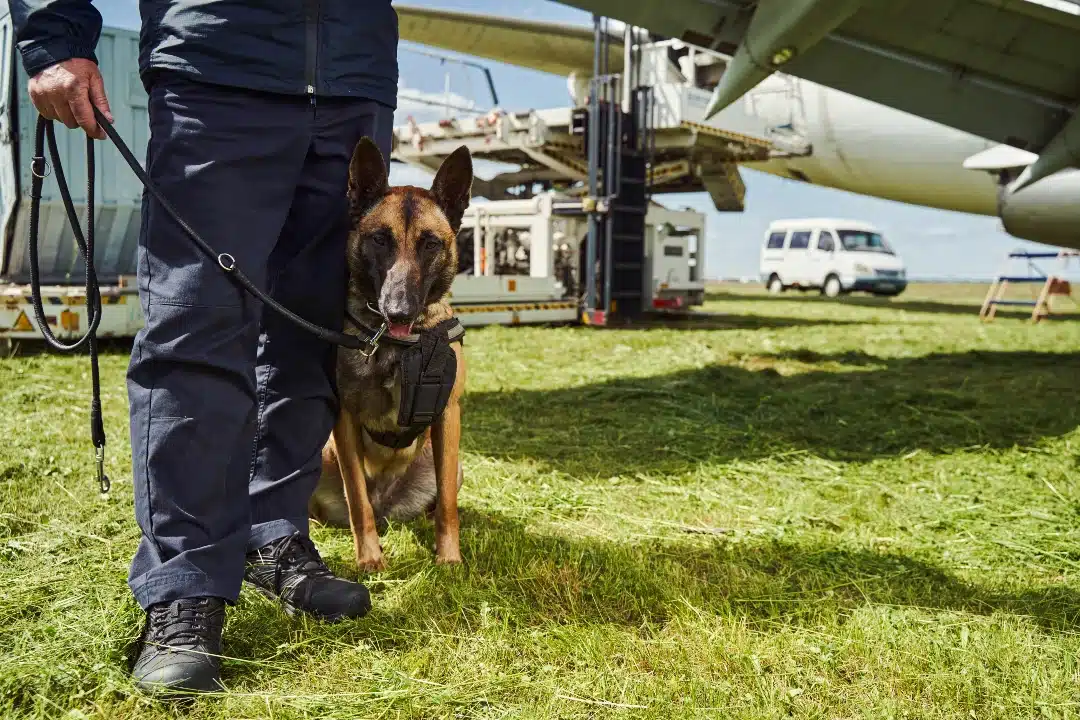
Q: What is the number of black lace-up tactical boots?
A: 2